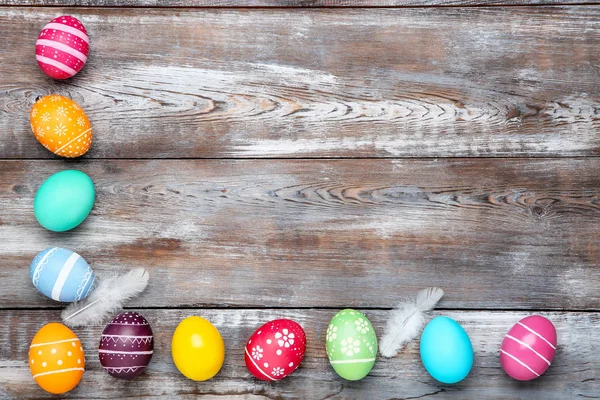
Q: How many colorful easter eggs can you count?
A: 11